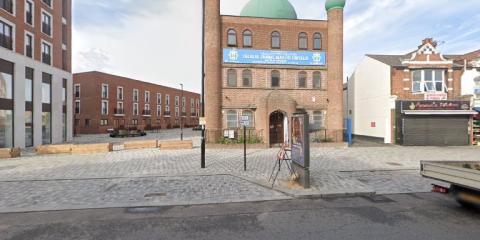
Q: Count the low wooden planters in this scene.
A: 5